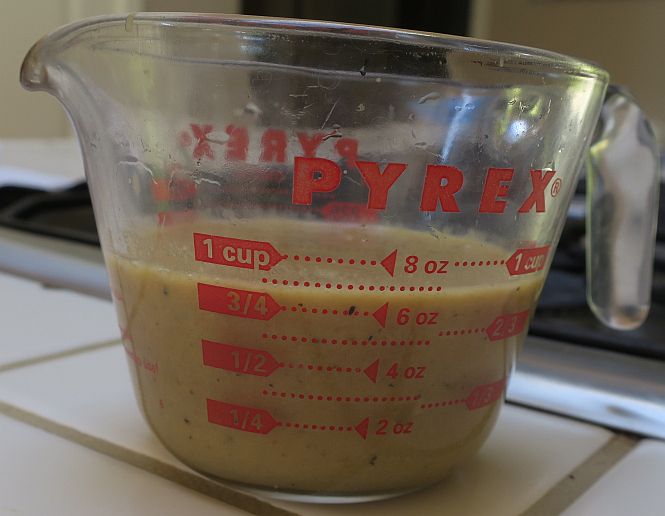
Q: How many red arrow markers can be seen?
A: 11